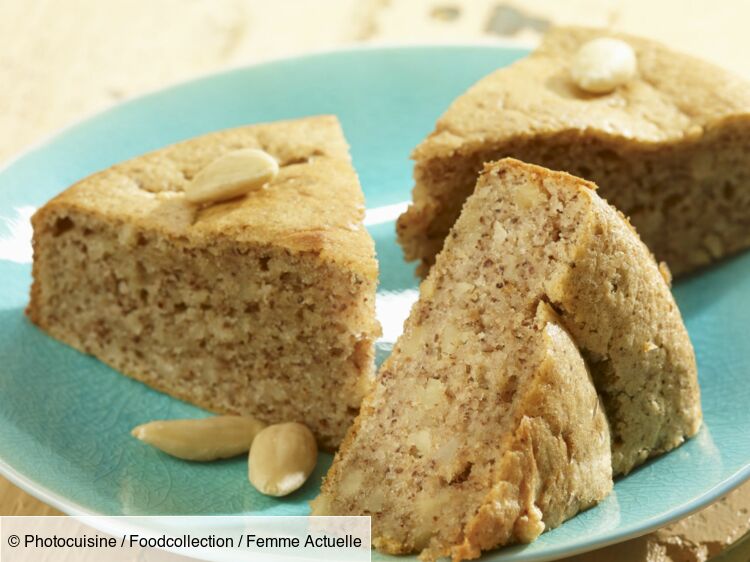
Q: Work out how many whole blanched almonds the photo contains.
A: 4